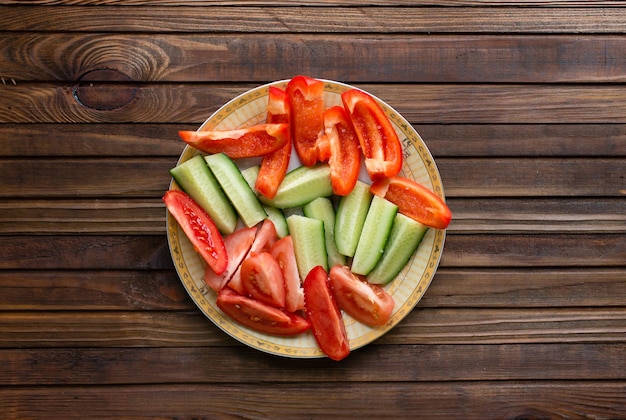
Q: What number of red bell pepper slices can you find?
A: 6